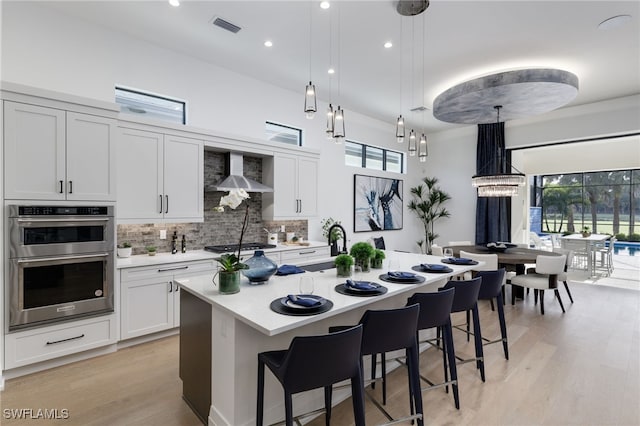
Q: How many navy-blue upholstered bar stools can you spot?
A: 5